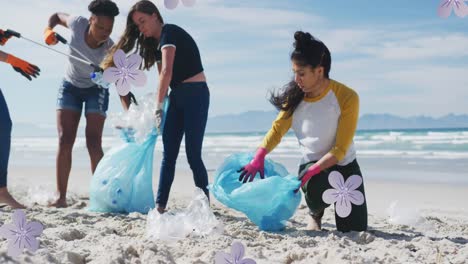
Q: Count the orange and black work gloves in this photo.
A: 3